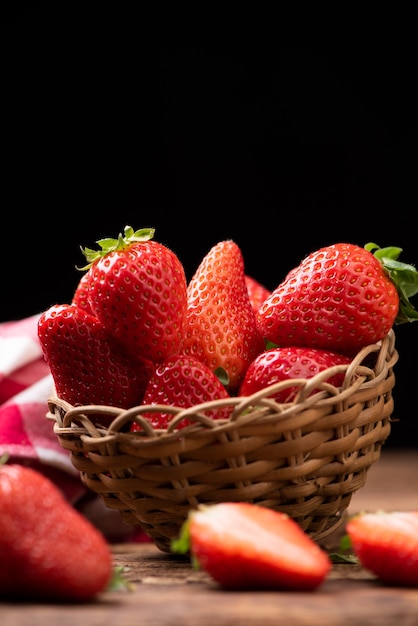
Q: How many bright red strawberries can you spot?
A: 11